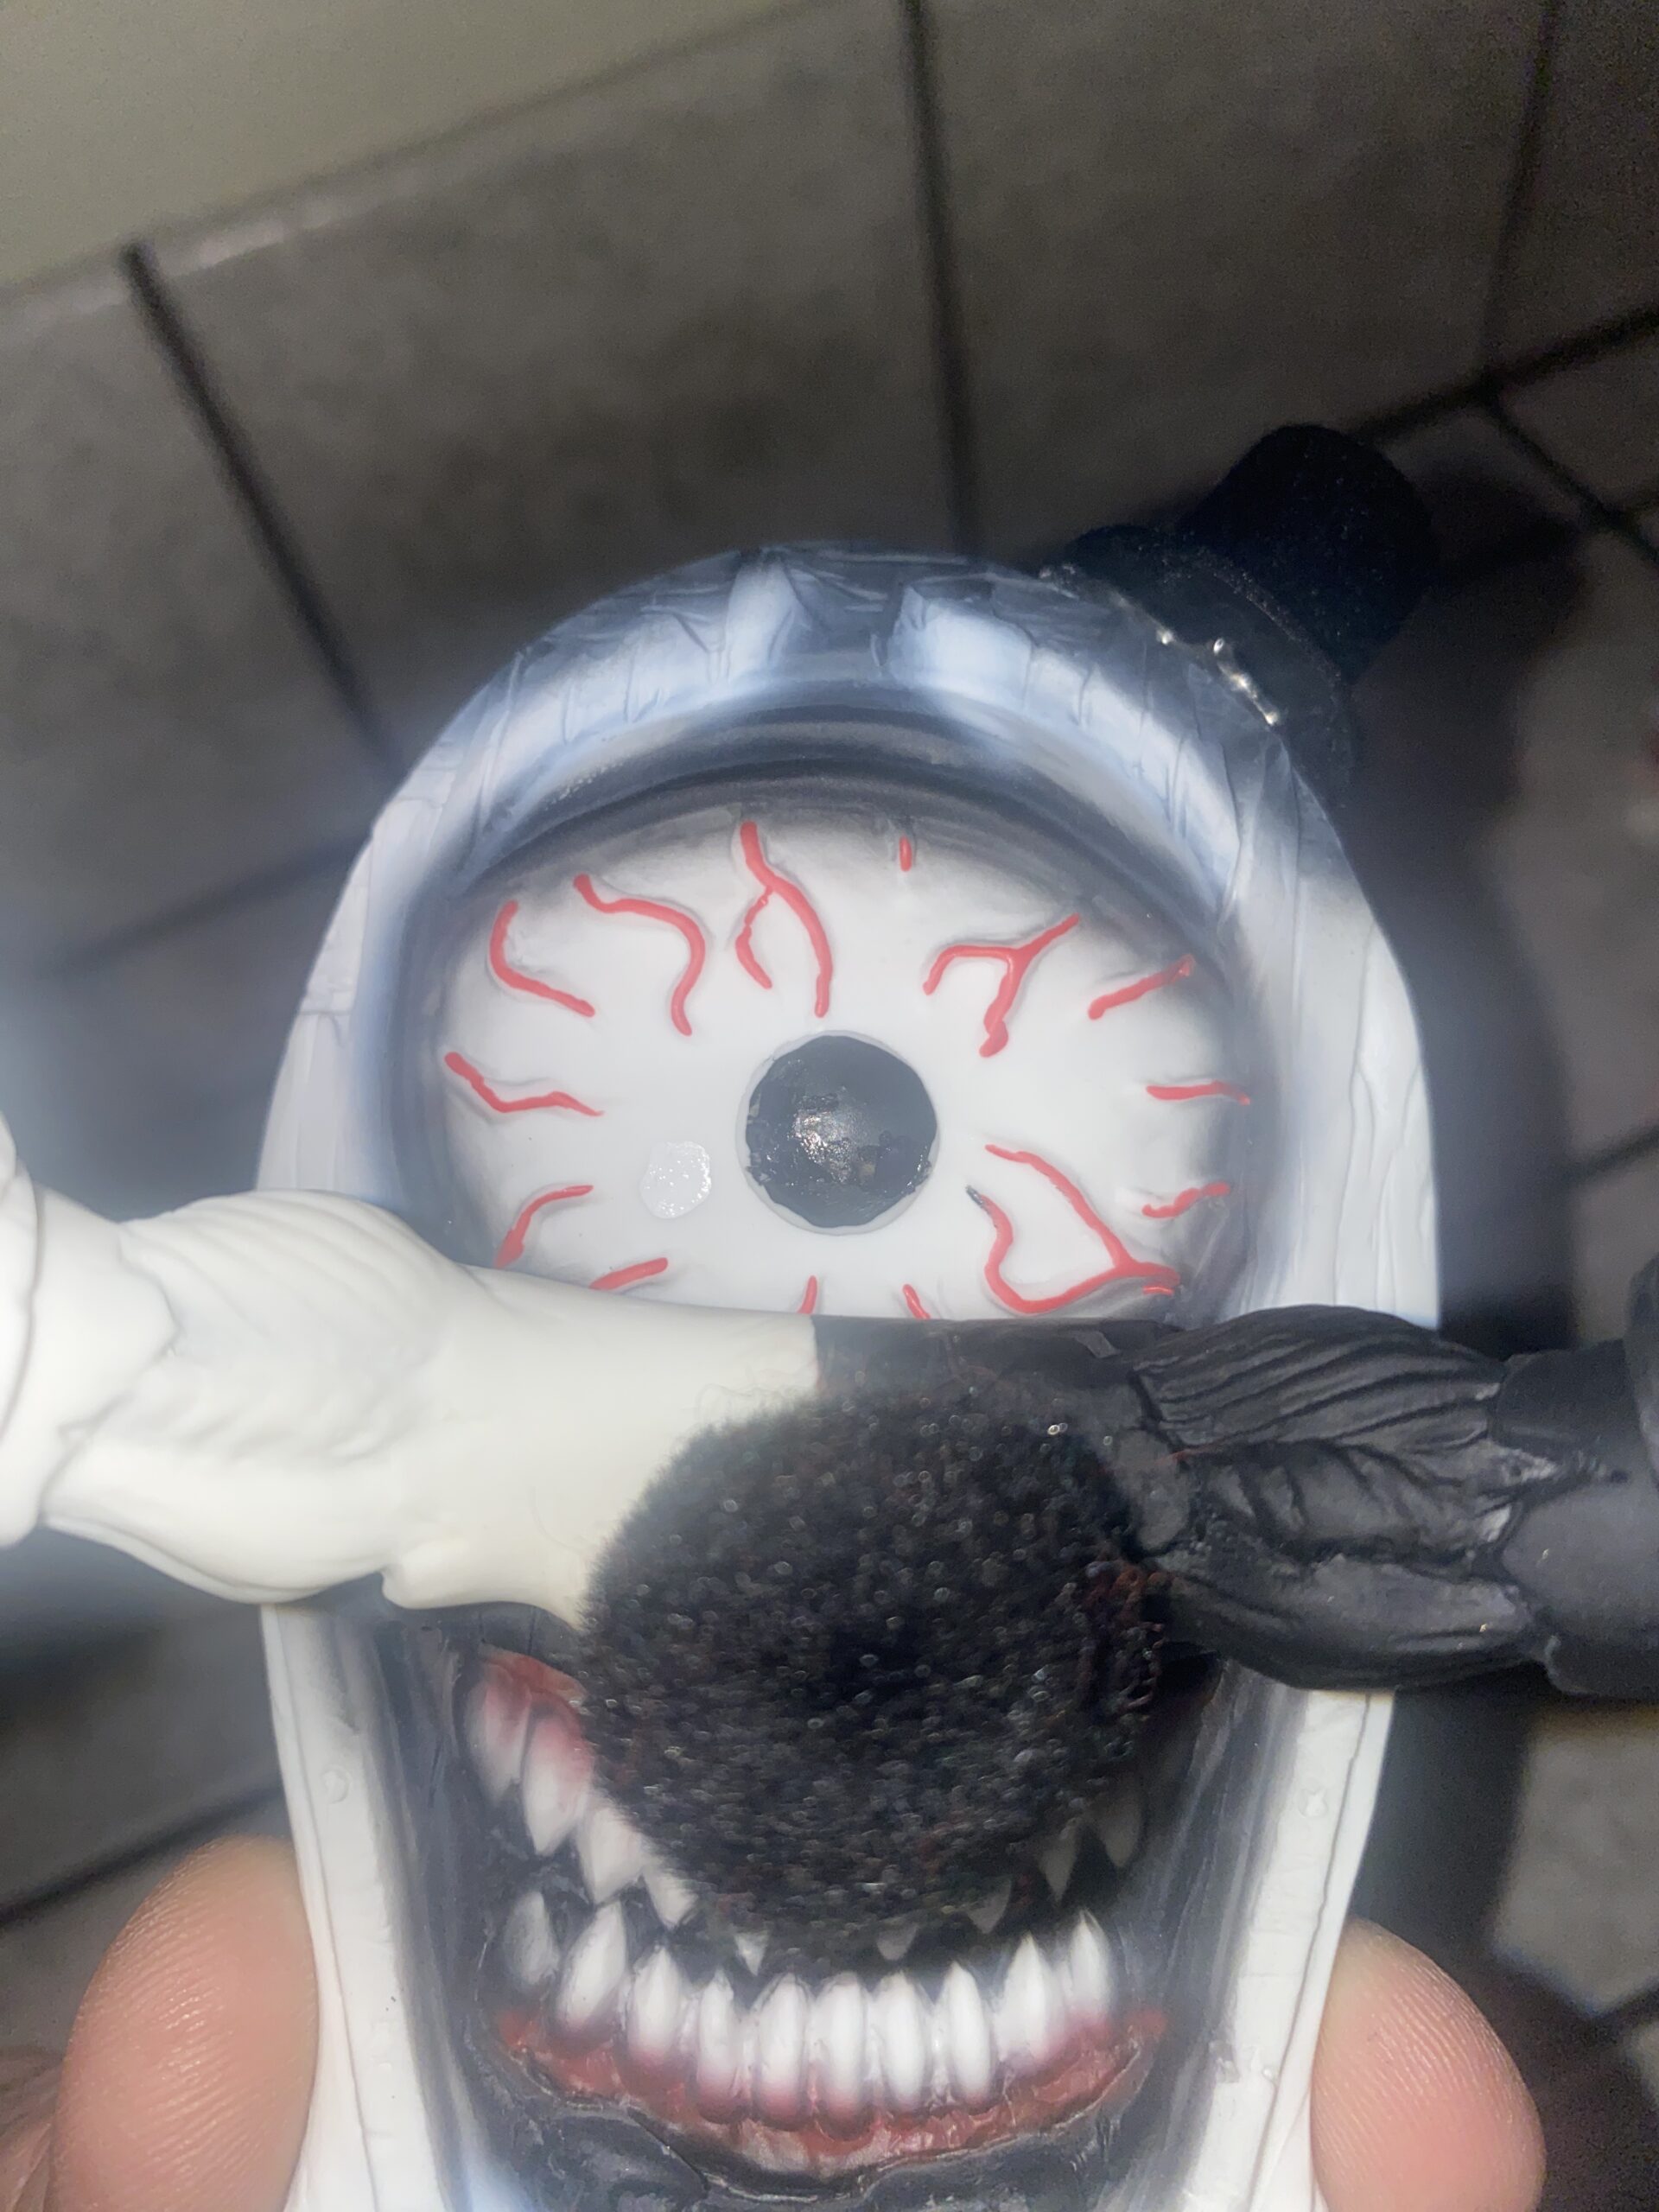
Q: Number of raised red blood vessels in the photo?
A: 14